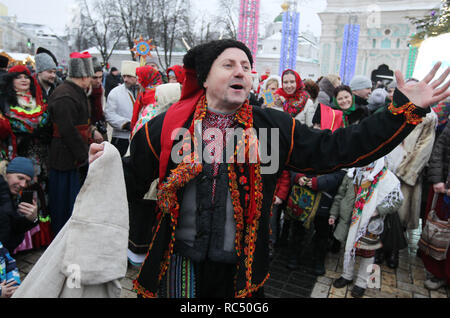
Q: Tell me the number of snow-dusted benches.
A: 0